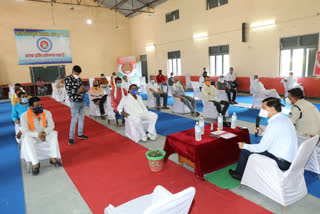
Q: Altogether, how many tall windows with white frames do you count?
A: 3